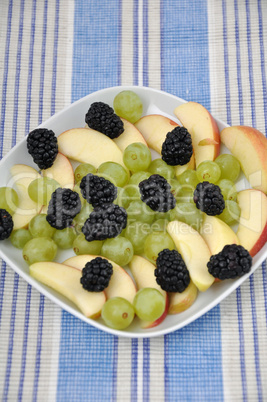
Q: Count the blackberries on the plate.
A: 12